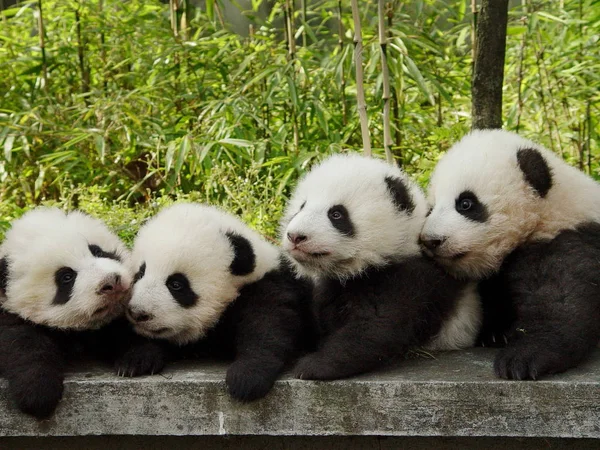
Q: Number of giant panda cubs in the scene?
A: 4